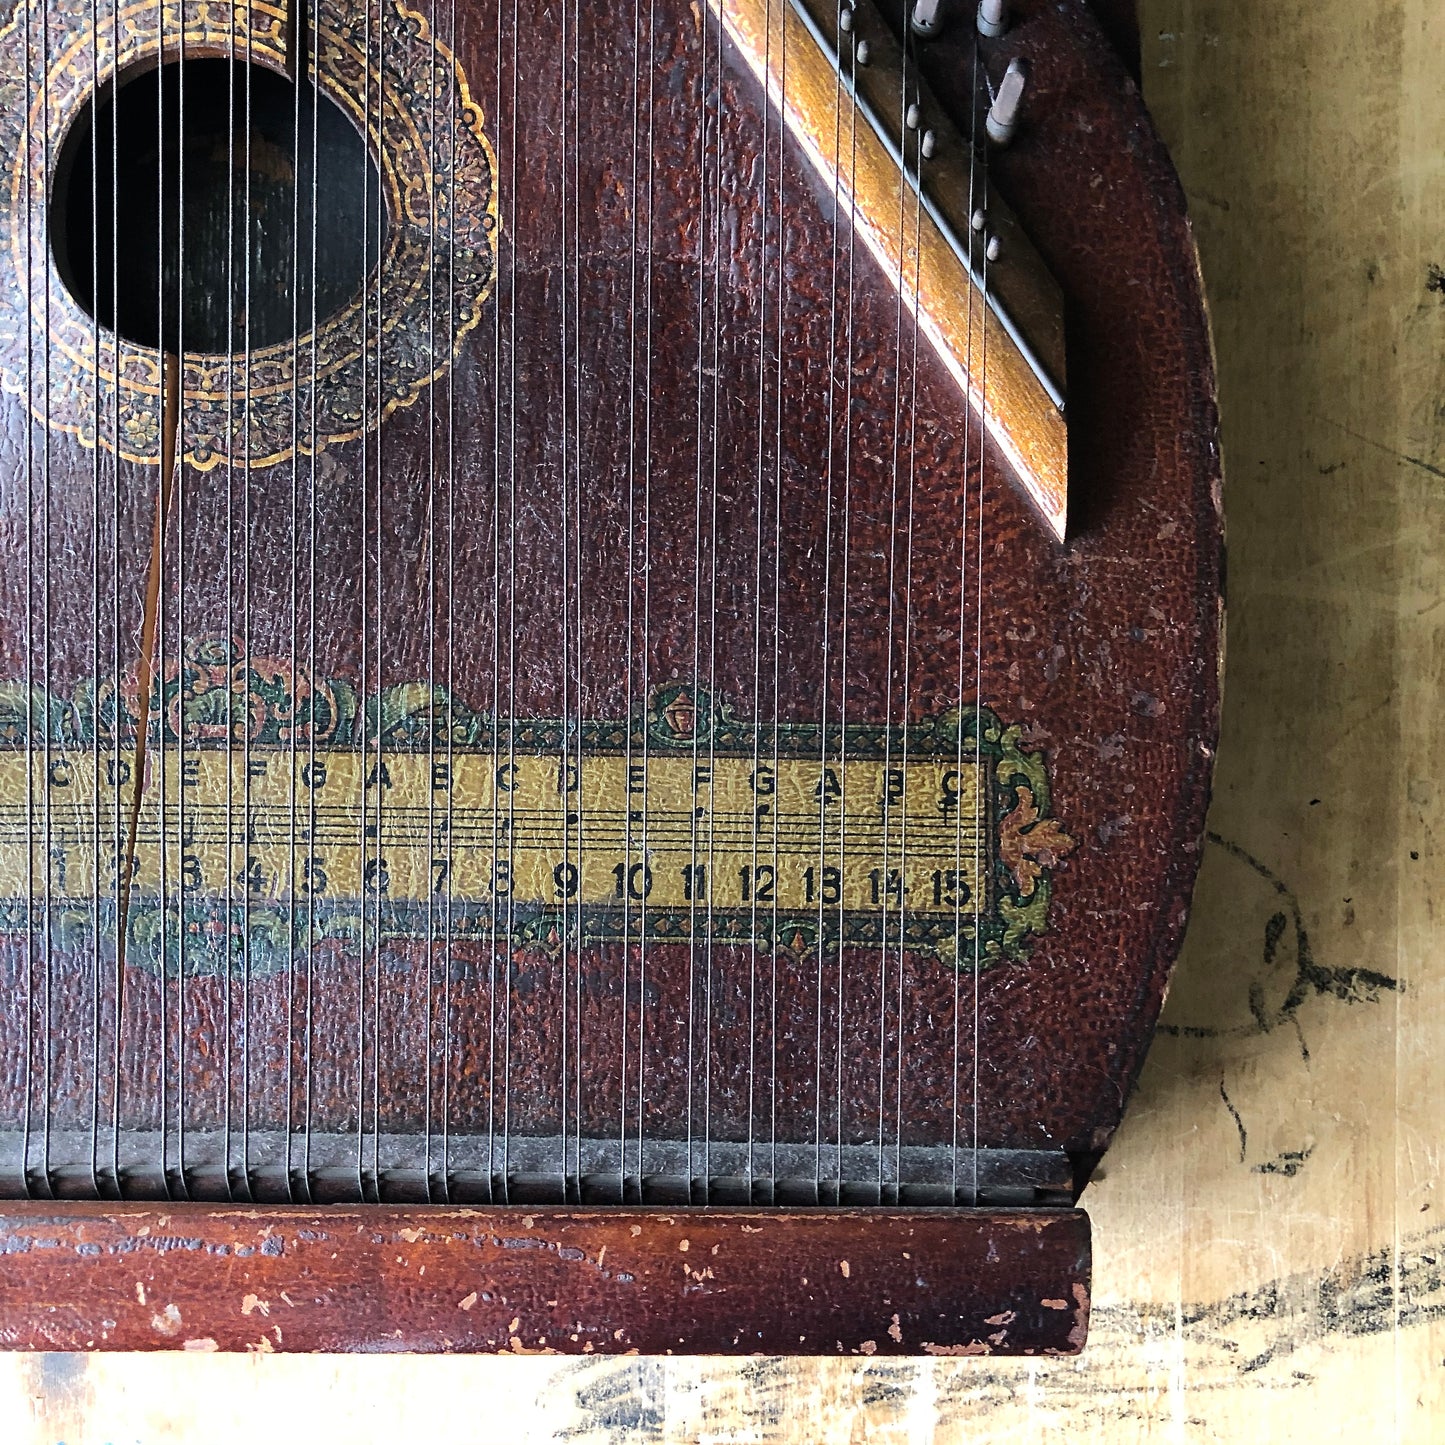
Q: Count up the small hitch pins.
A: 6